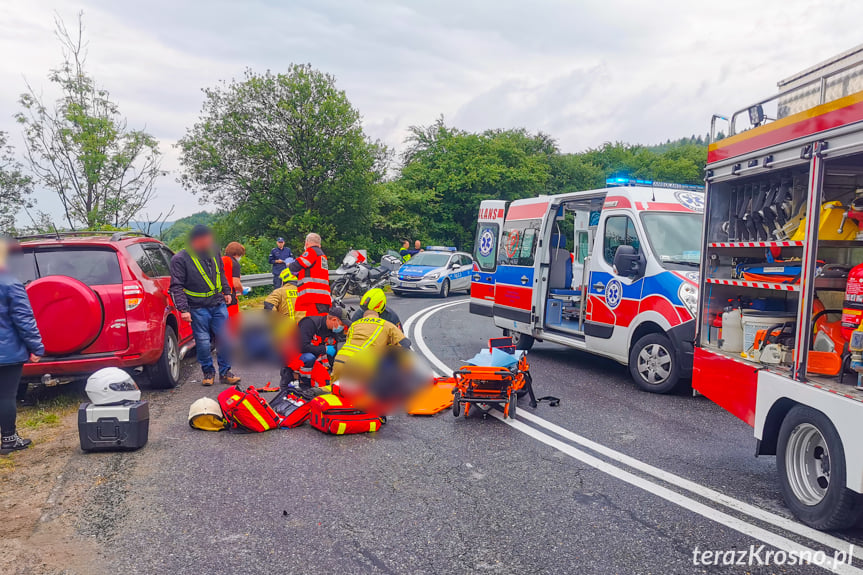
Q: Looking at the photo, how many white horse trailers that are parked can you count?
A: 0